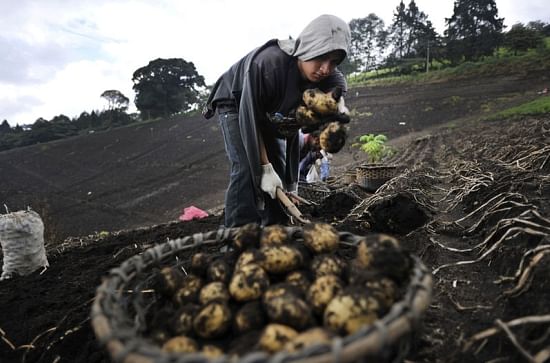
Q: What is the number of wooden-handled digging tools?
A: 1